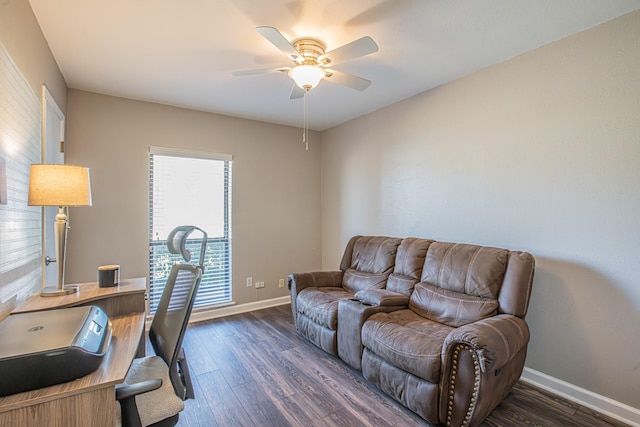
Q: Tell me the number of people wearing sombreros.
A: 0